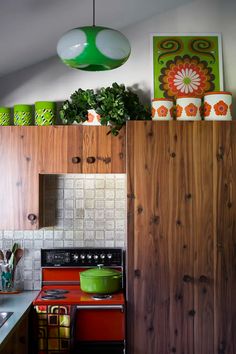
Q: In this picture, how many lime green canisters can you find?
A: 3